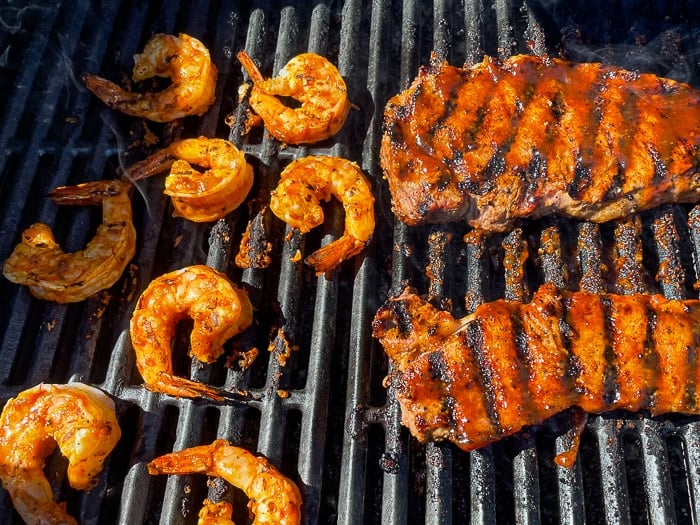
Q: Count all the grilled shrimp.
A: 8